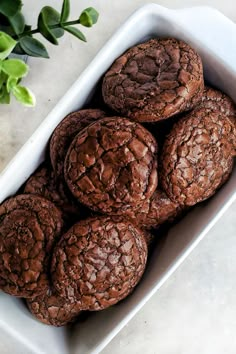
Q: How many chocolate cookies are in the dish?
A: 10